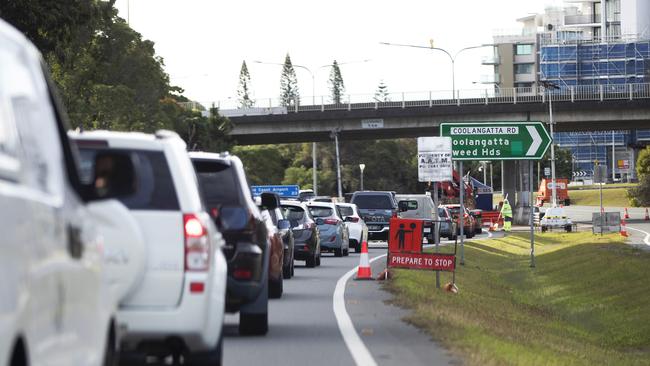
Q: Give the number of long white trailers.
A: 0